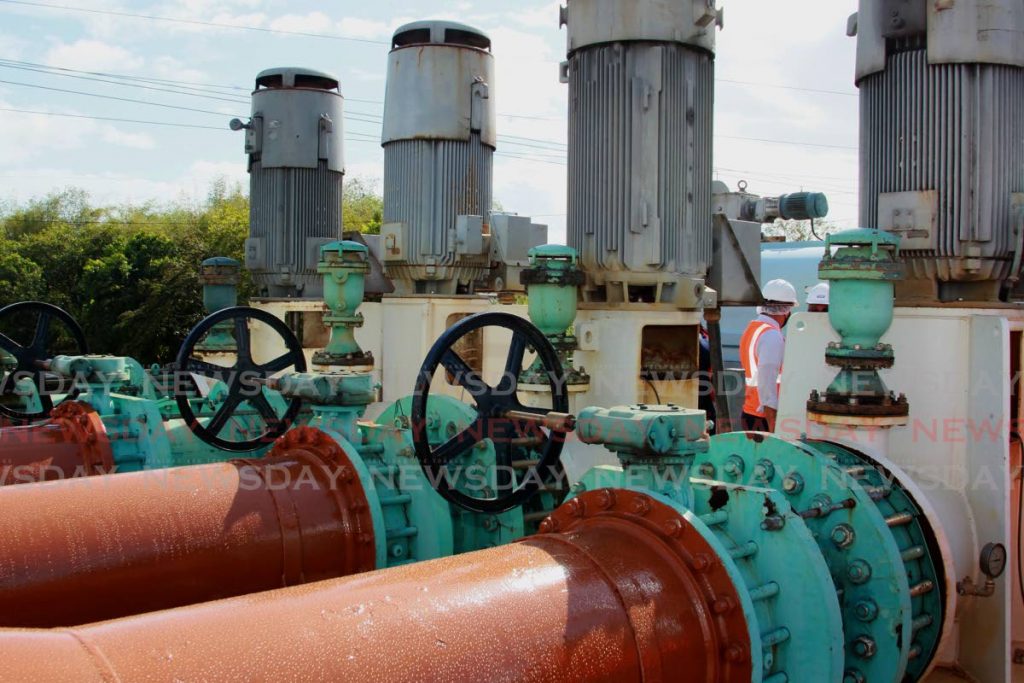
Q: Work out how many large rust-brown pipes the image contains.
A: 3